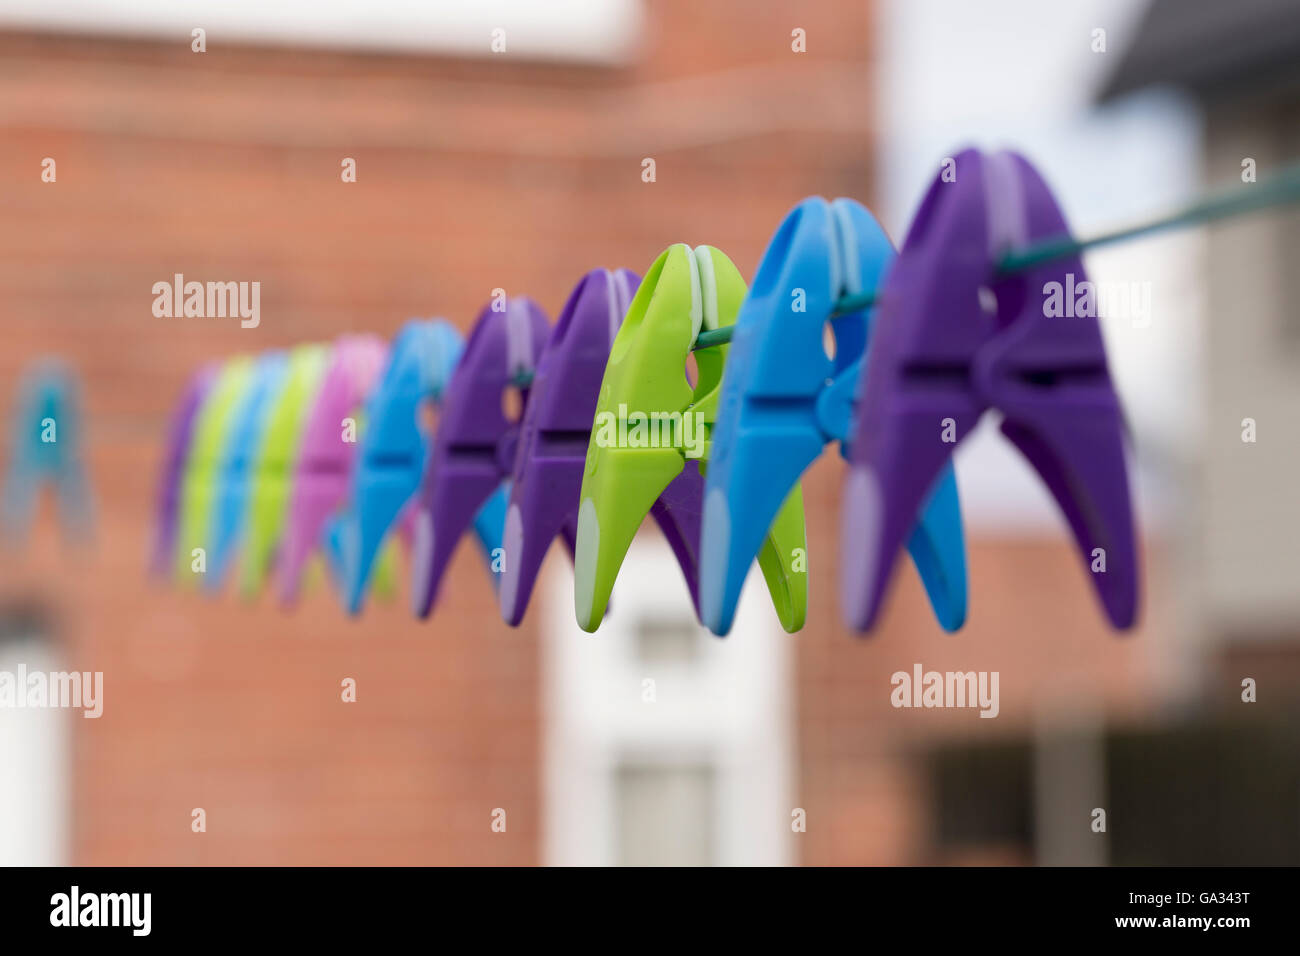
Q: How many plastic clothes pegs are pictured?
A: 12